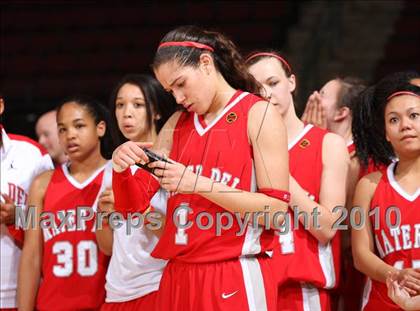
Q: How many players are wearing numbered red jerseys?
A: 4